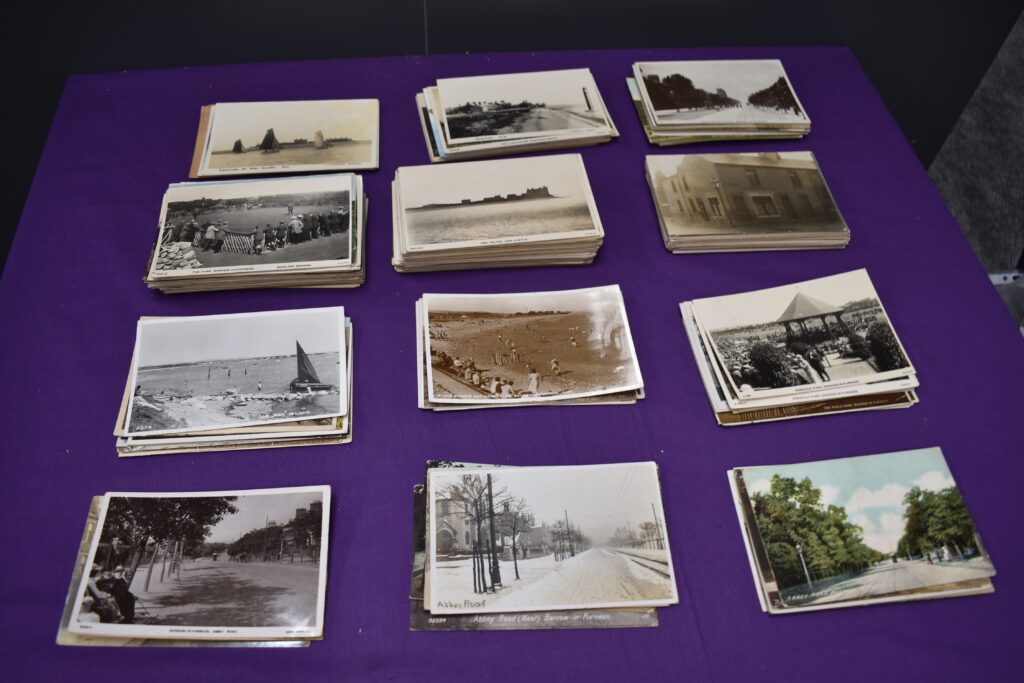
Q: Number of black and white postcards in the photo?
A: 11